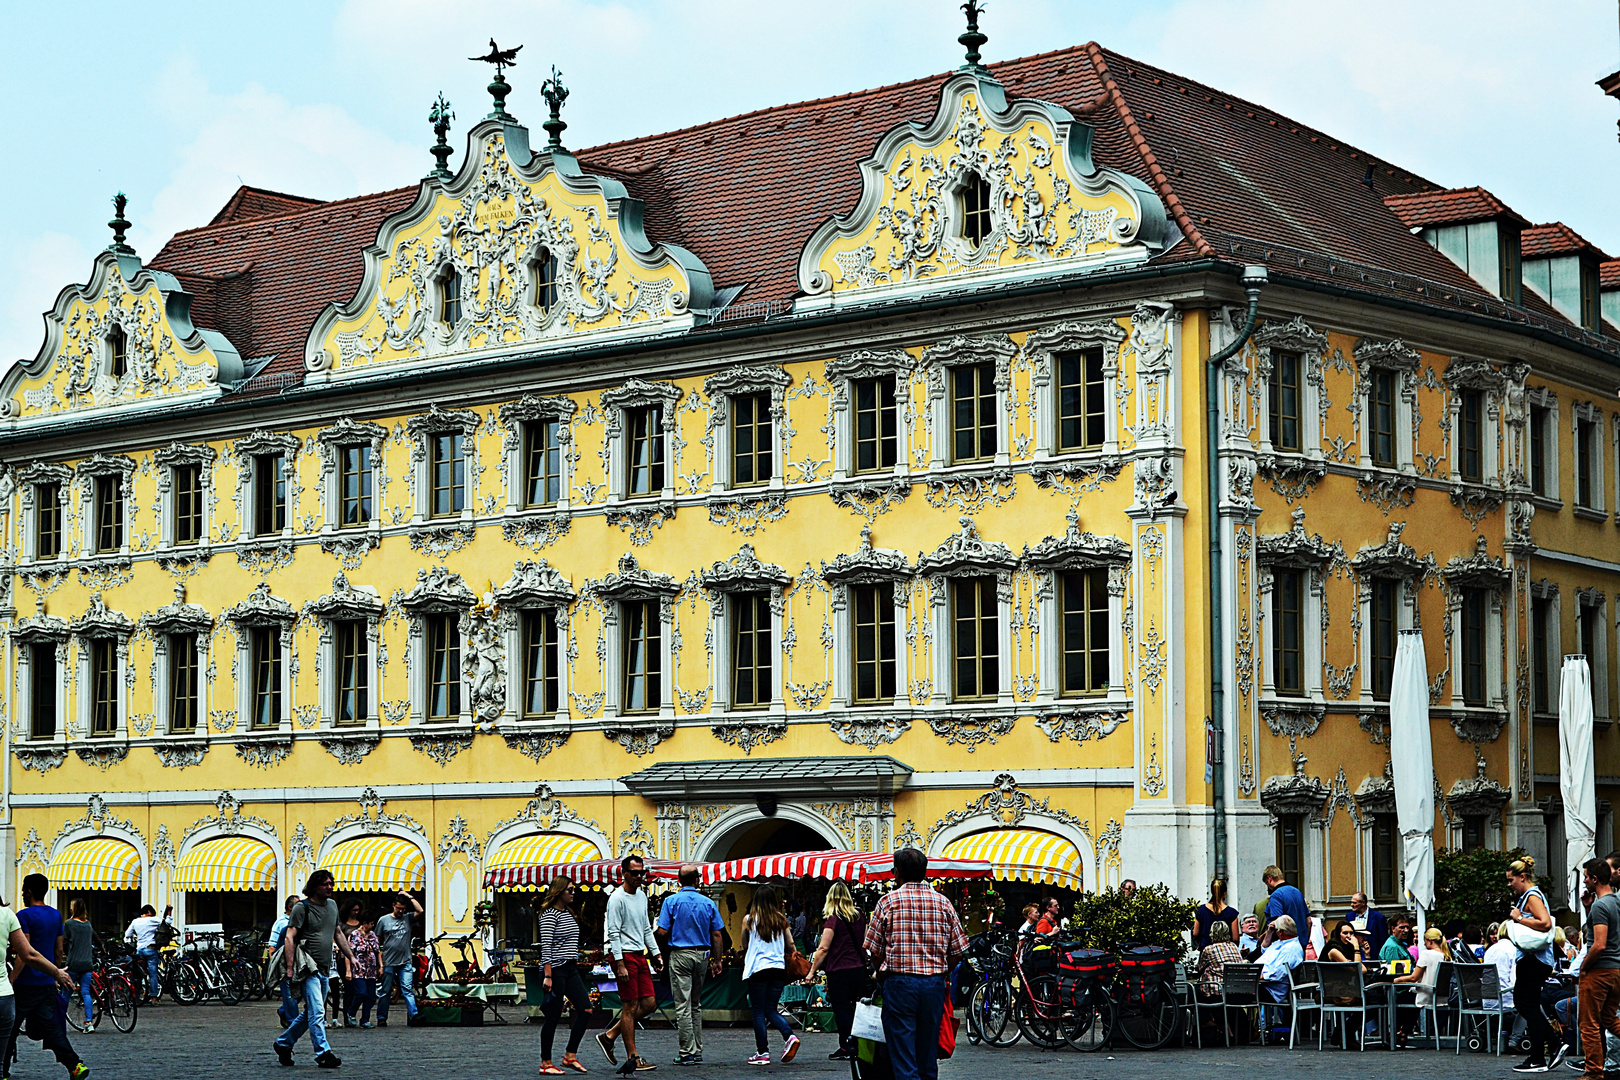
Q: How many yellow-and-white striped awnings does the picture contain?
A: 5